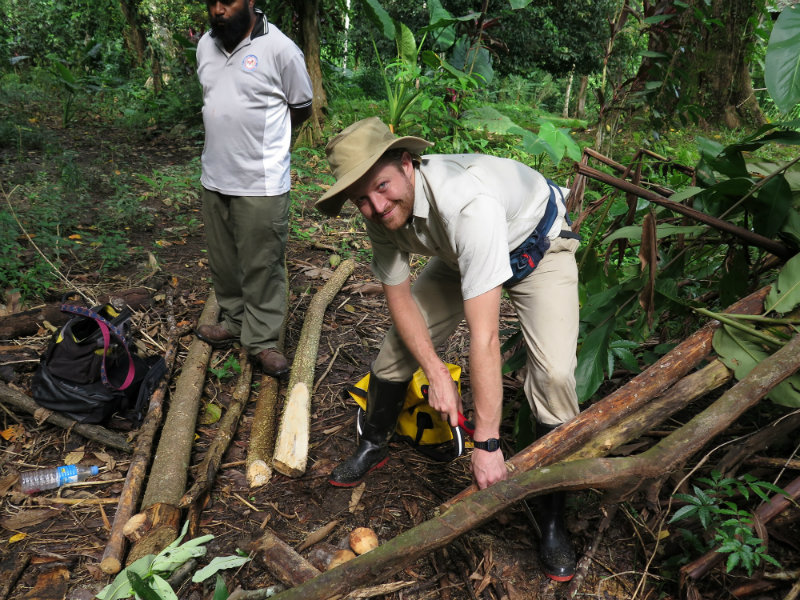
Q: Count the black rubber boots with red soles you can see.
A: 2